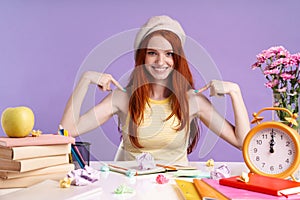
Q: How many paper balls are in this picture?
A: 11